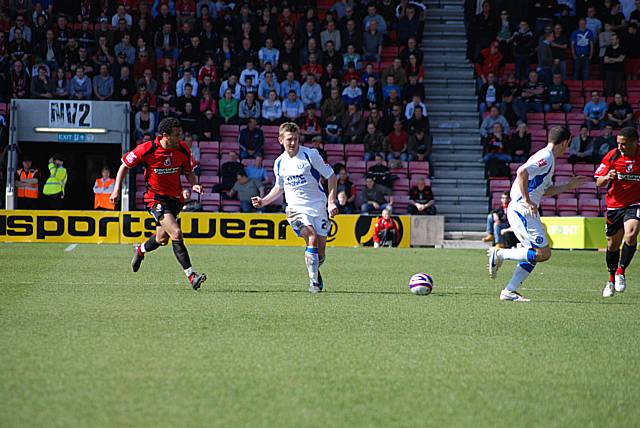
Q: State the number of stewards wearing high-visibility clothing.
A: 3